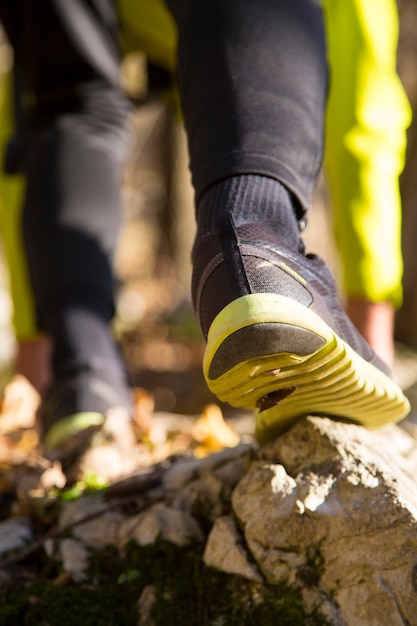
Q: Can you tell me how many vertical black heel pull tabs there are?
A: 1